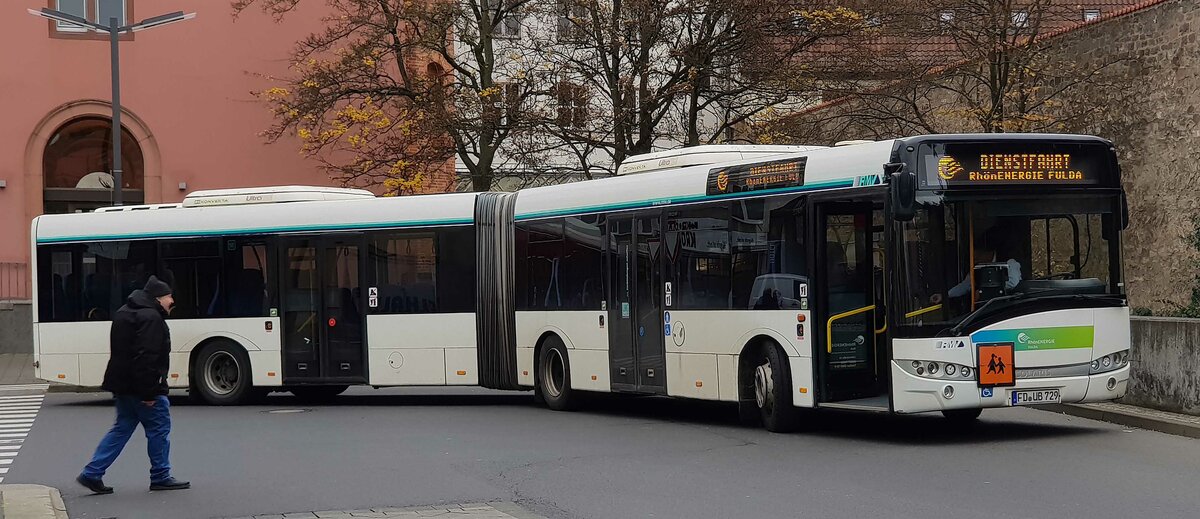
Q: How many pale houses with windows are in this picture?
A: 1